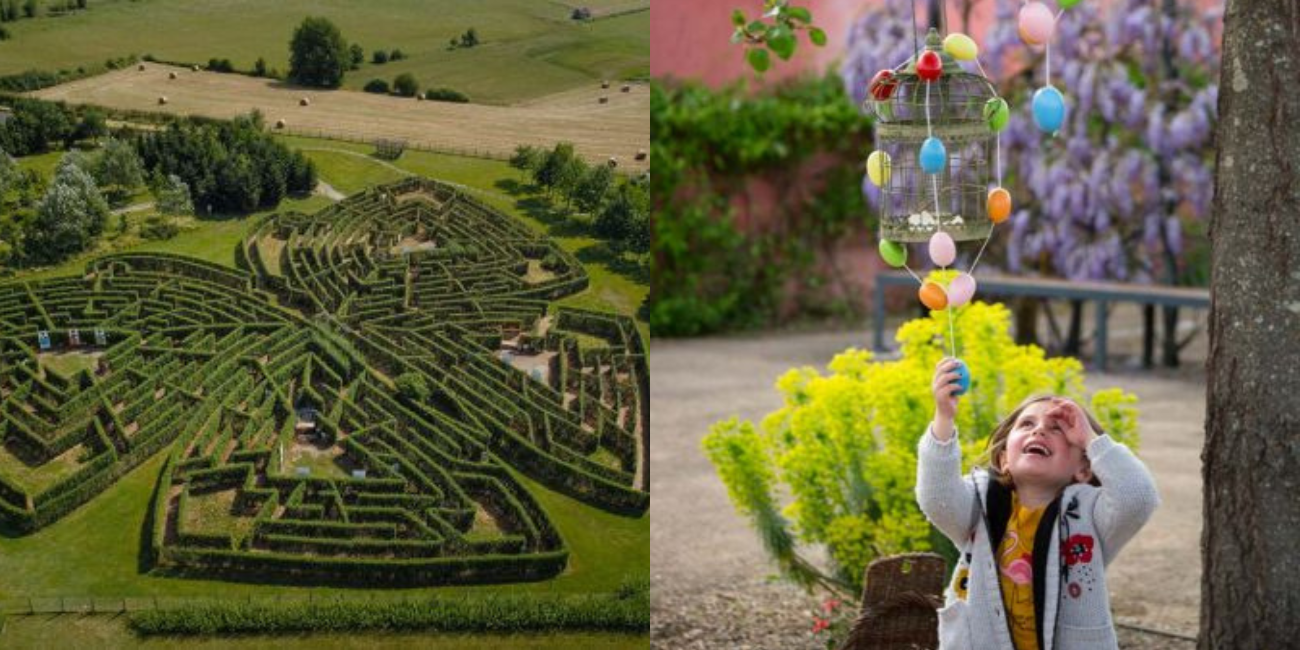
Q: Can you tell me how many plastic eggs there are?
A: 15